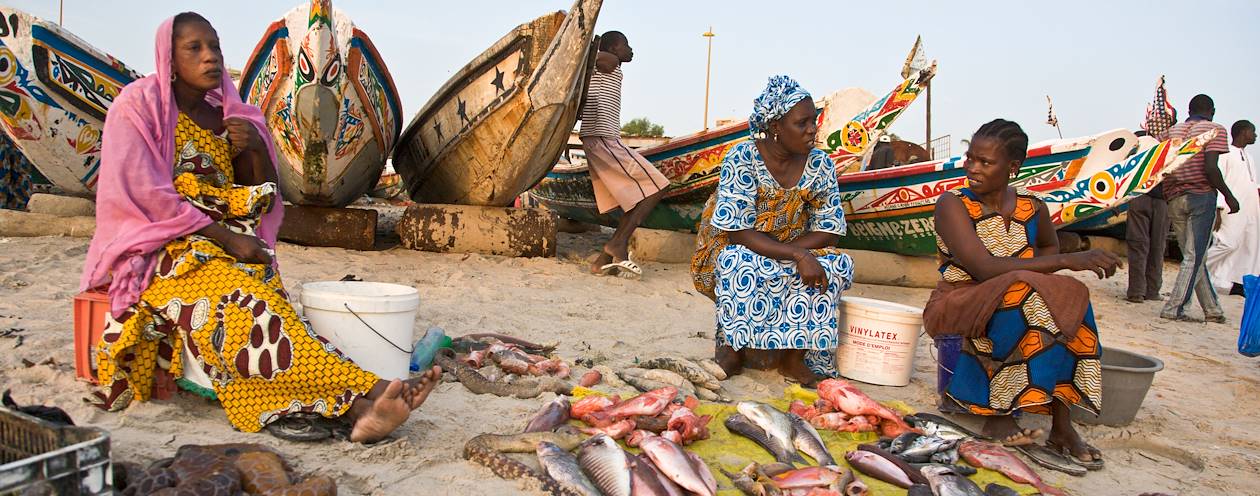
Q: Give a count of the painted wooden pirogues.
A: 5